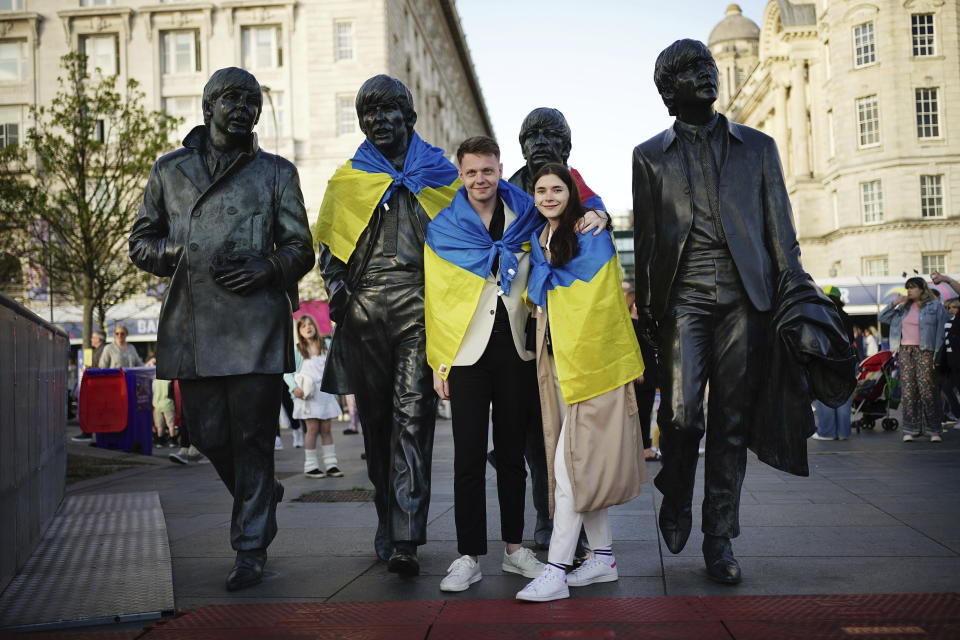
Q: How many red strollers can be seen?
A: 1